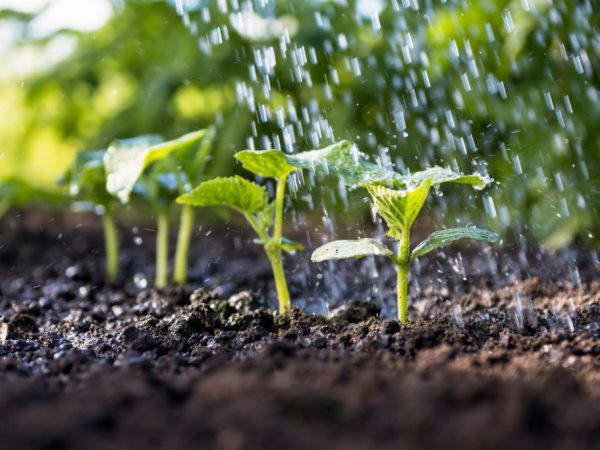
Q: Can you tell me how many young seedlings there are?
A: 5